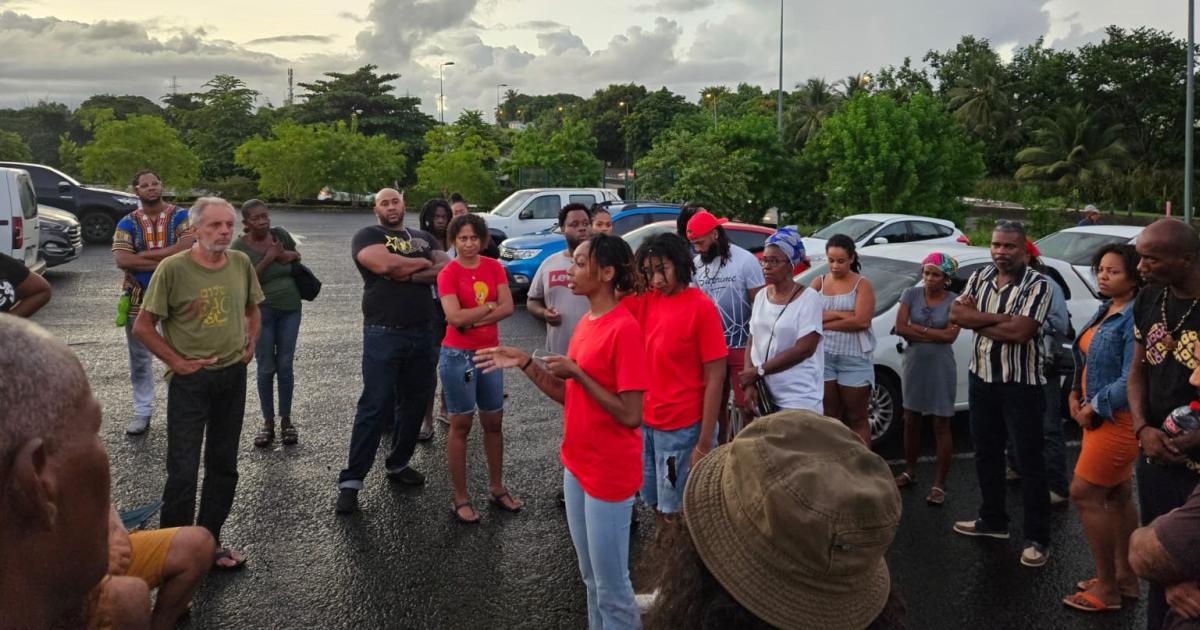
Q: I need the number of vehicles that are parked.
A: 9